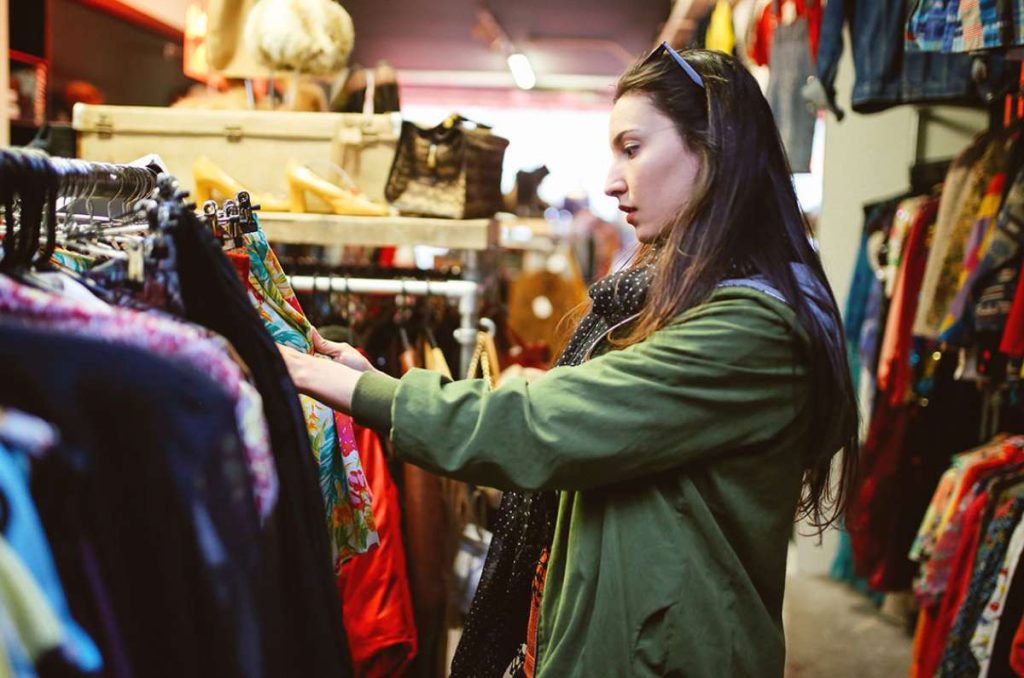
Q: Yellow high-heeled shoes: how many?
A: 2